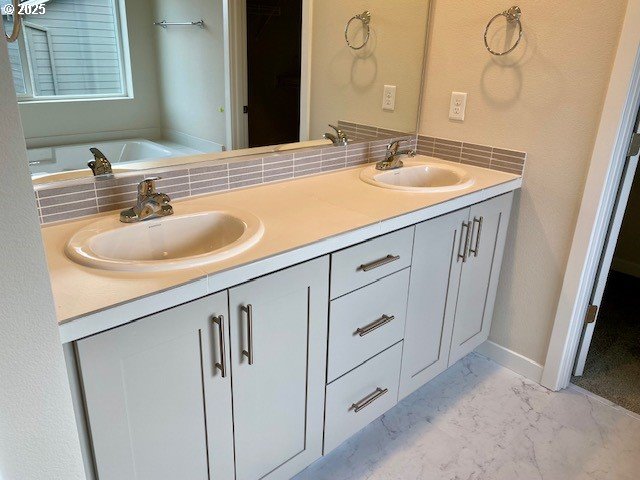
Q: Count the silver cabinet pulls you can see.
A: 7